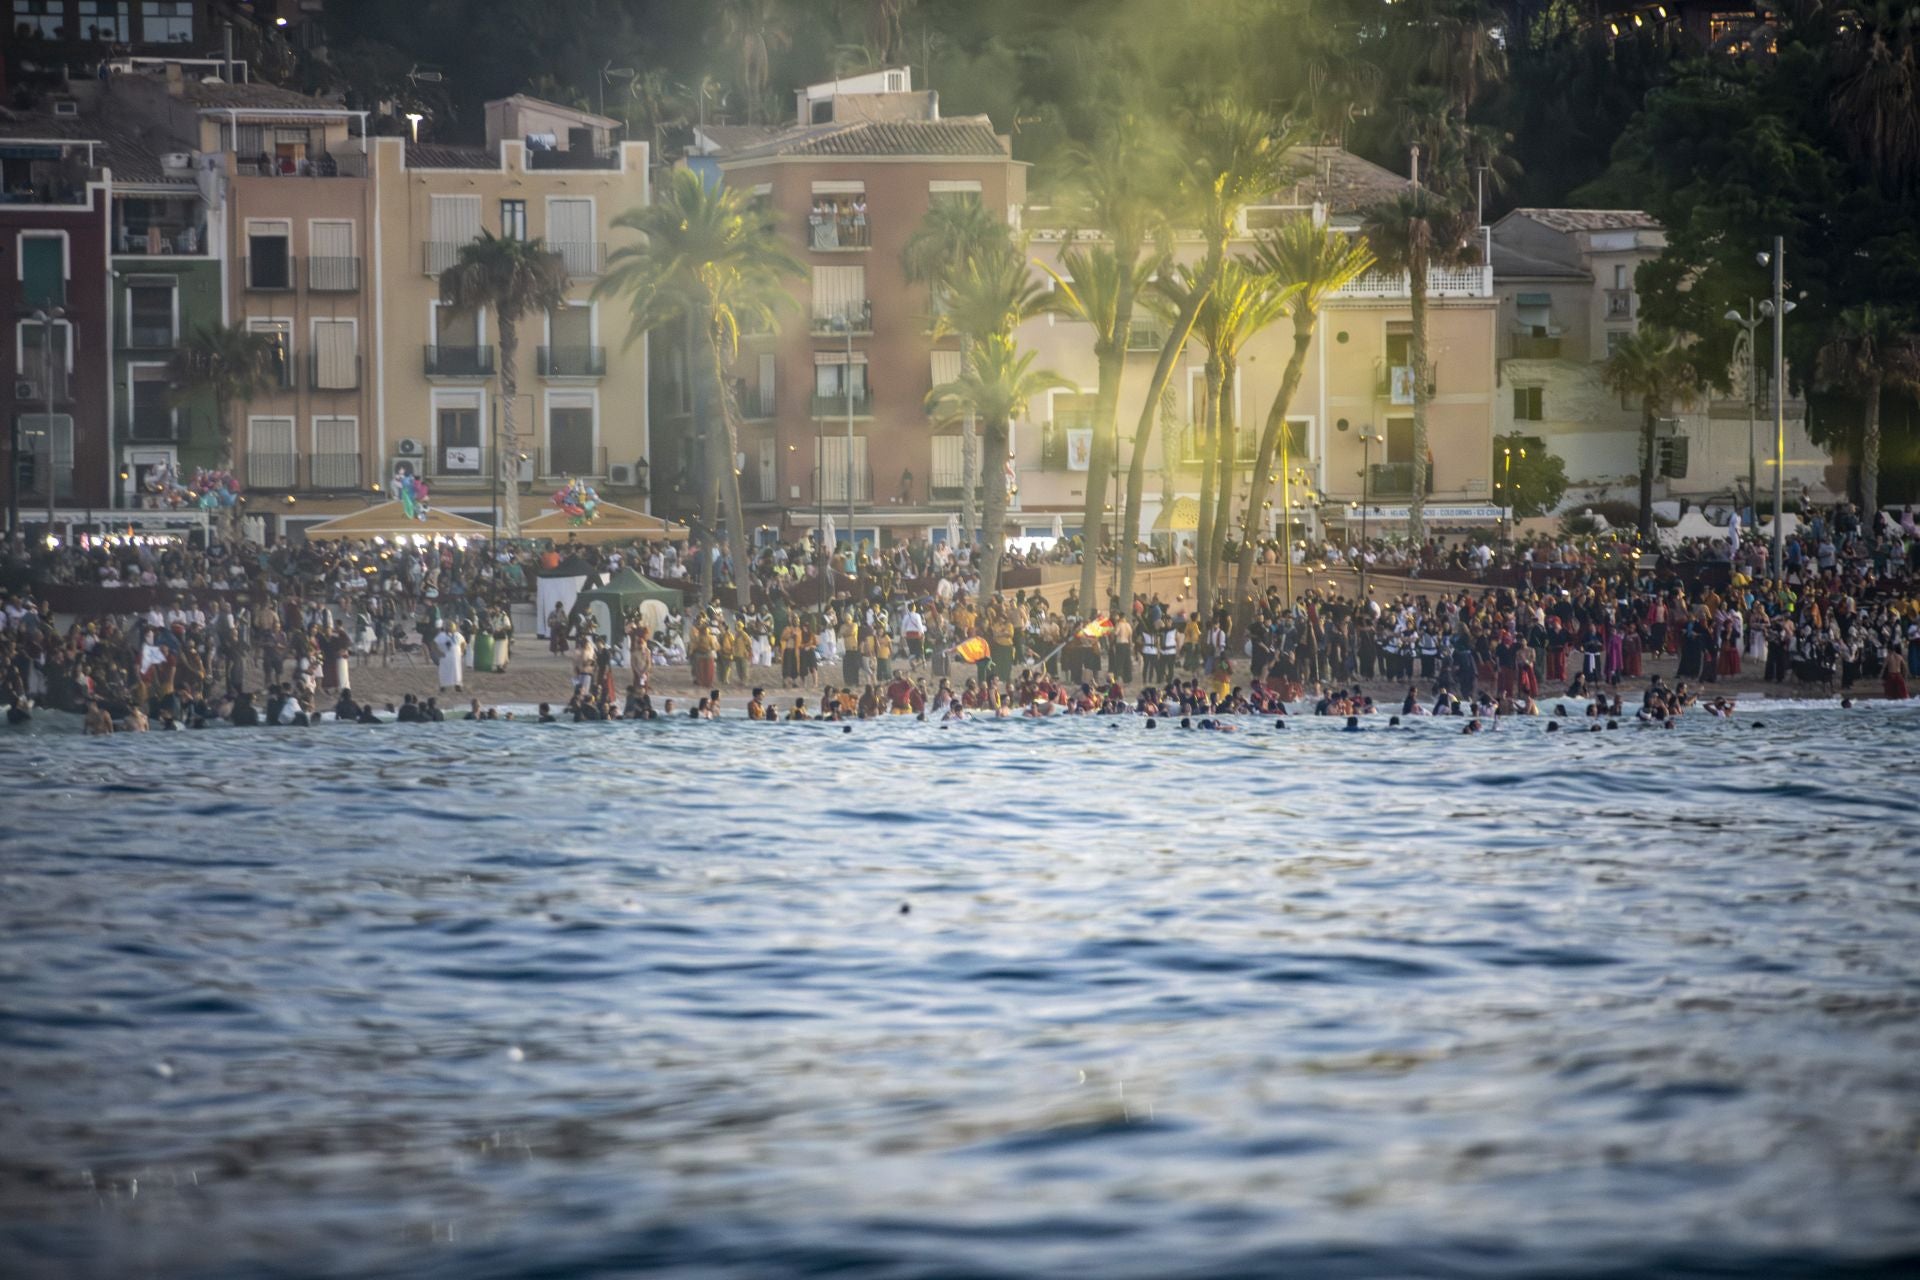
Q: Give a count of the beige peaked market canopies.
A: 2